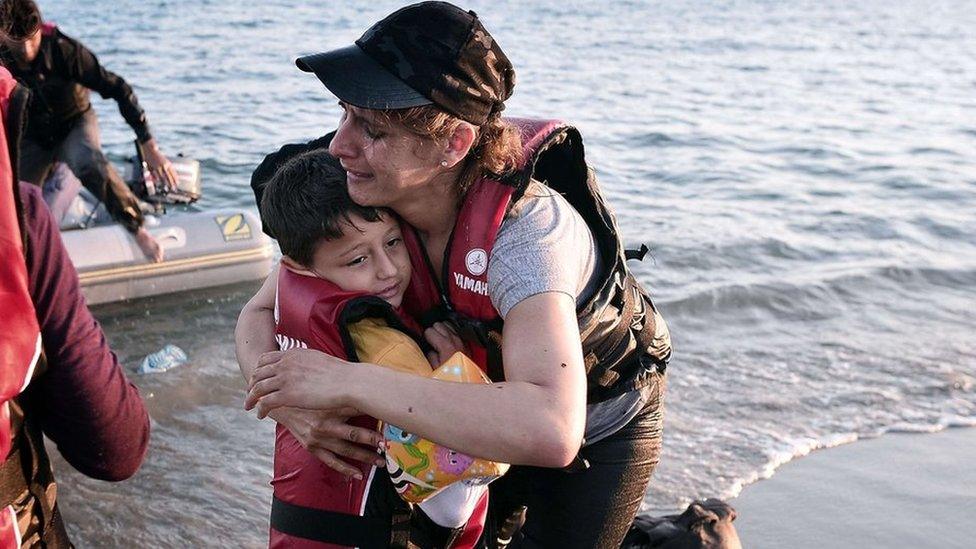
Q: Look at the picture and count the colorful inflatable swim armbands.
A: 1